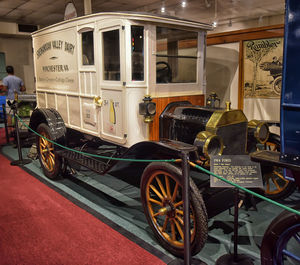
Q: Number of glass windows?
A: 4